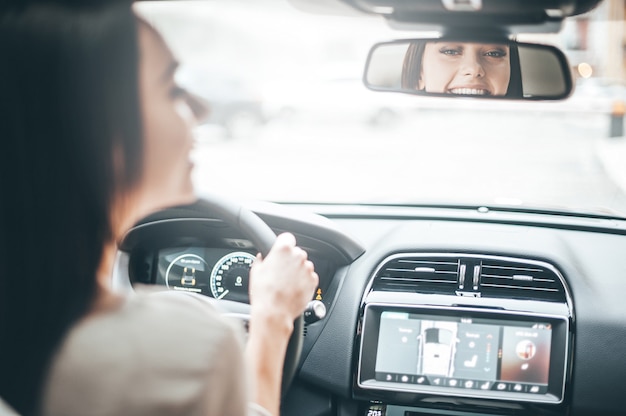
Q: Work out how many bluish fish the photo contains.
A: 0